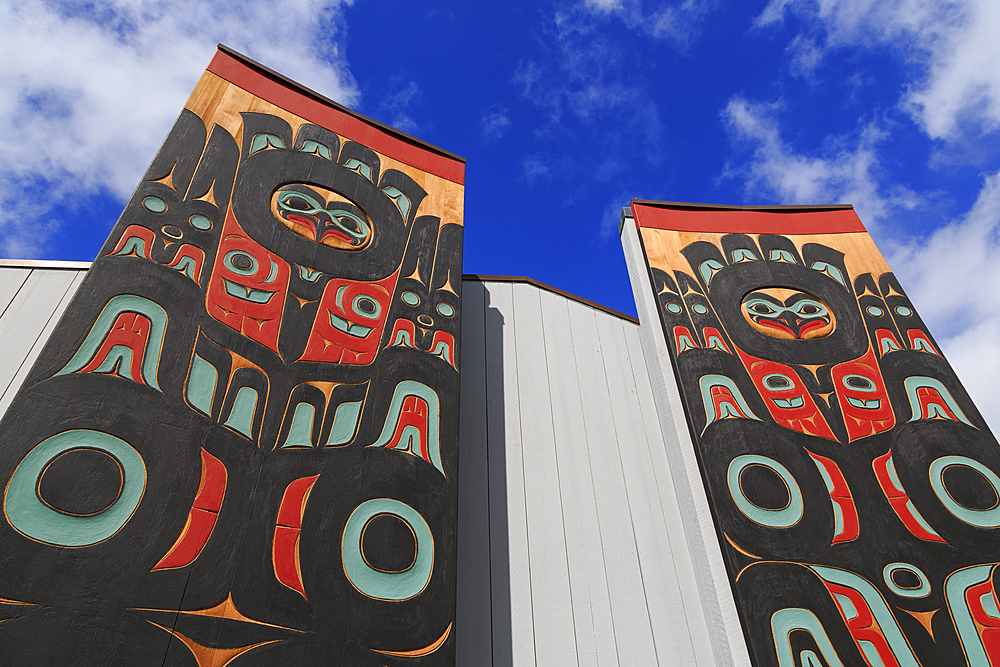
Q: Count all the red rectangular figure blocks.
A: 4